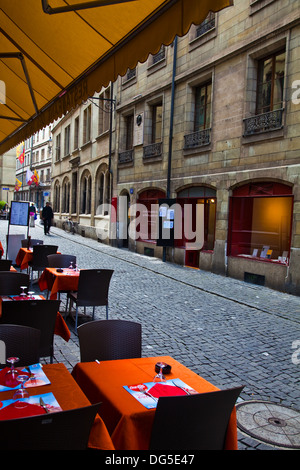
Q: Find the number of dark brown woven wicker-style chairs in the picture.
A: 11